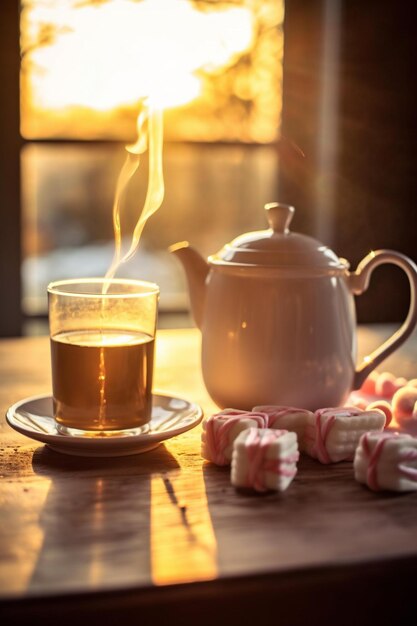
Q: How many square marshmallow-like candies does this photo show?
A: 5